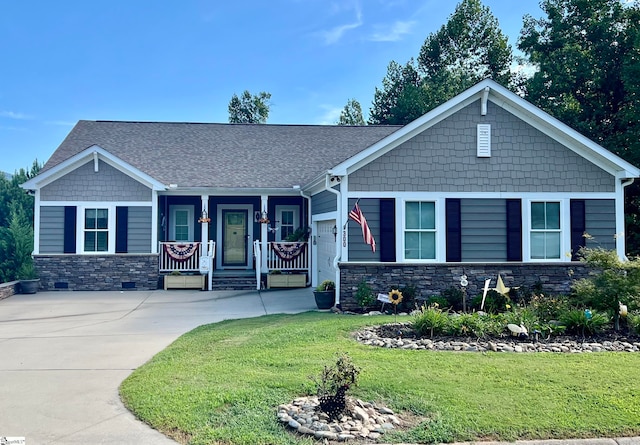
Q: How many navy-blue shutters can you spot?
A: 6